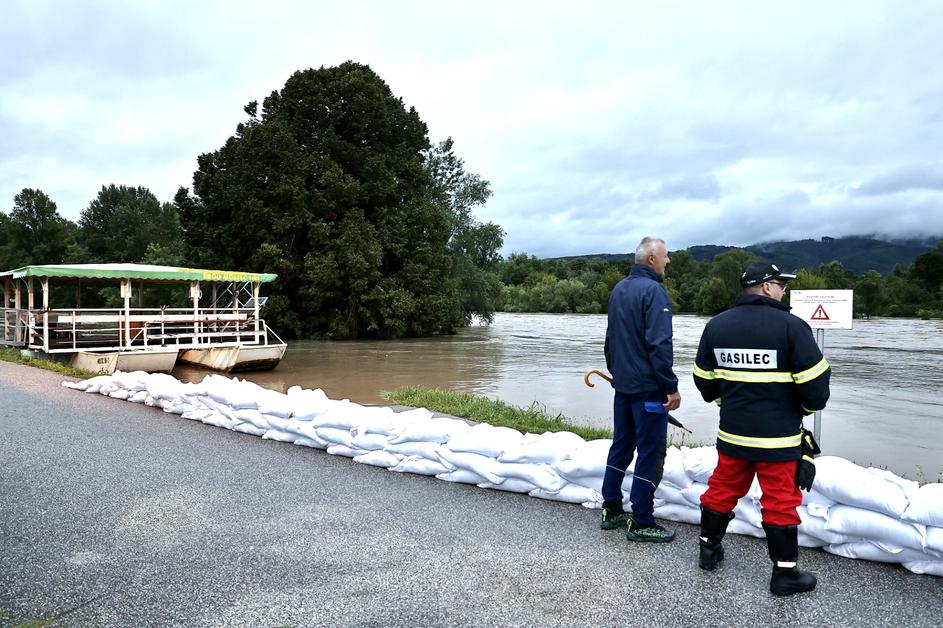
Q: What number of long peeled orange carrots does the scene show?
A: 0